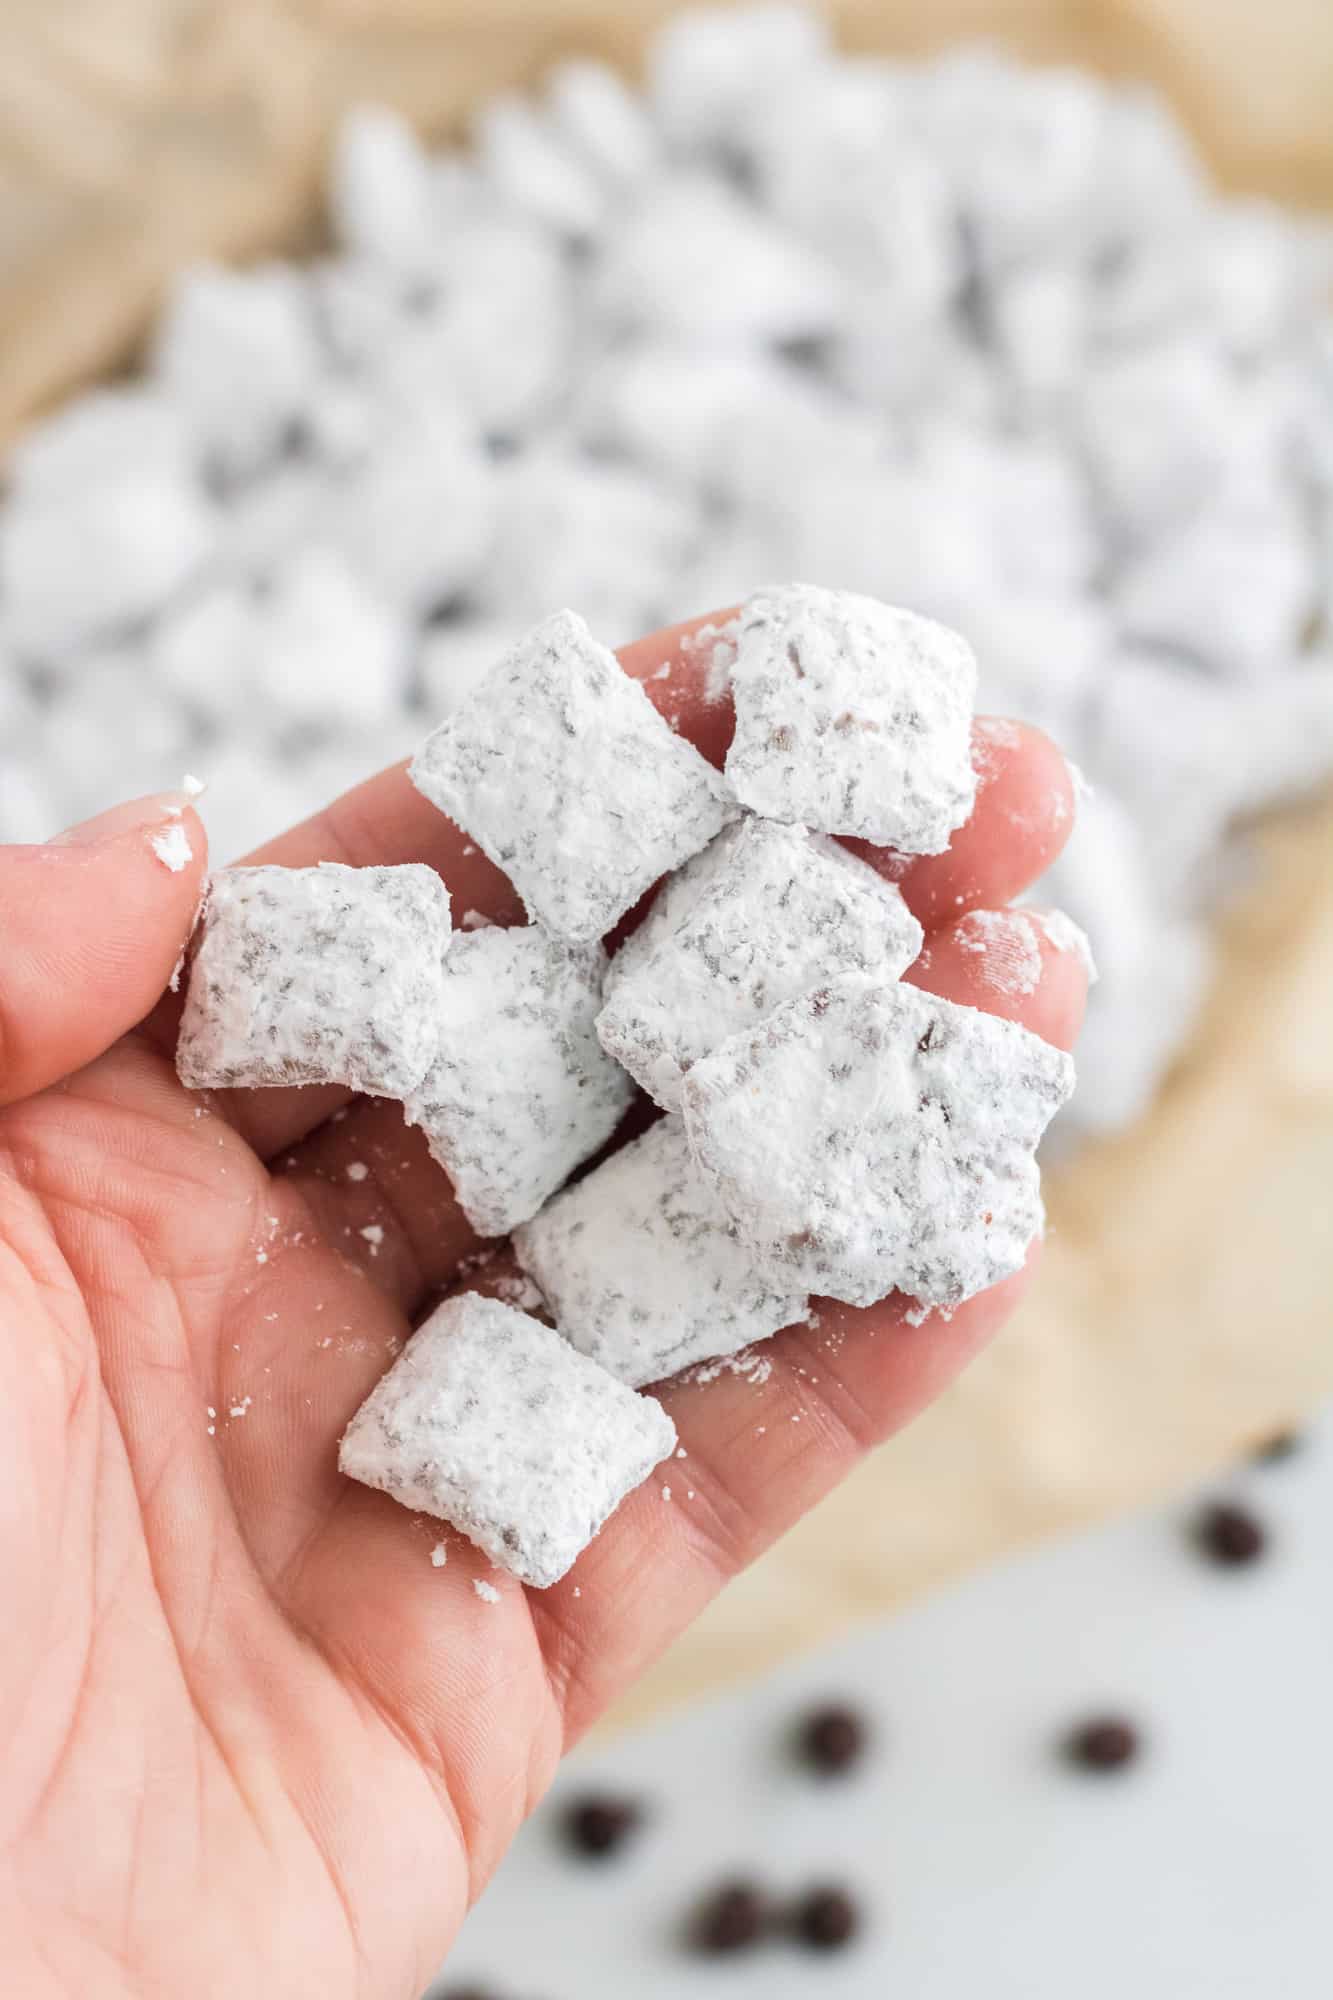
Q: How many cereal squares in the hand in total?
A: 8